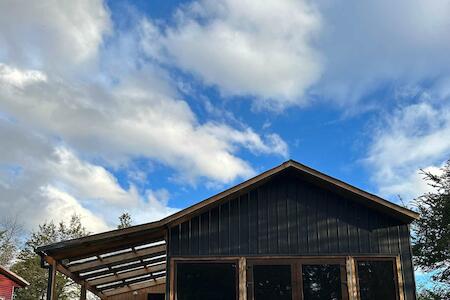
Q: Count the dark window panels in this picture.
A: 4